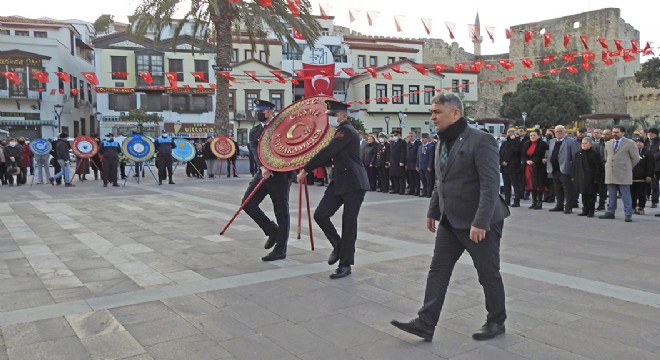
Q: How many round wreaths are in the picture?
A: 6